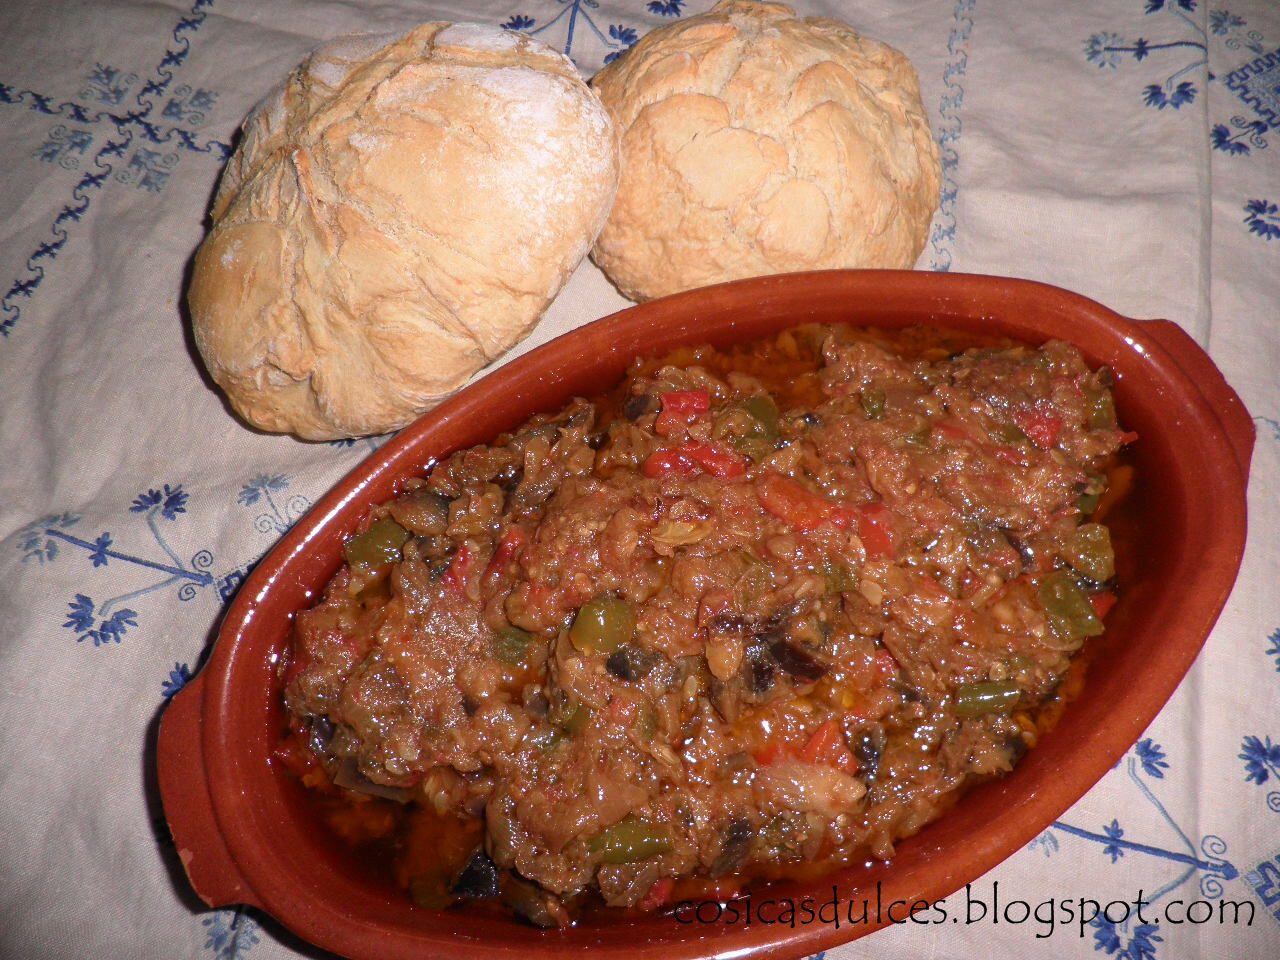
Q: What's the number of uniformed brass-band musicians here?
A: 0